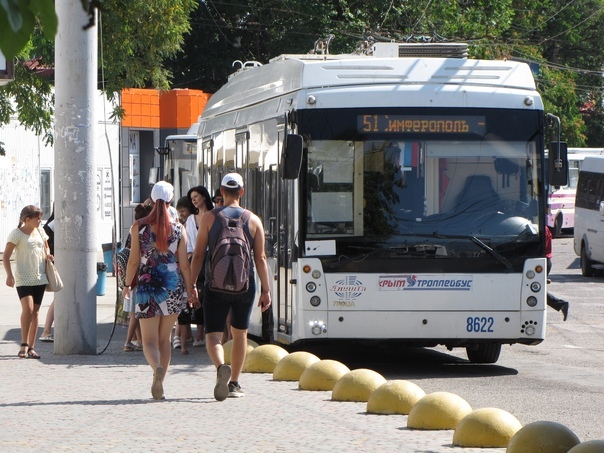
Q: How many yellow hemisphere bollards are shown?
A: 10